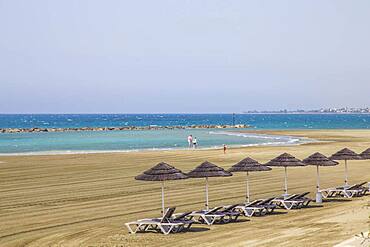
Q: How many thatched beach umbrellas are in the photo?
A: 7